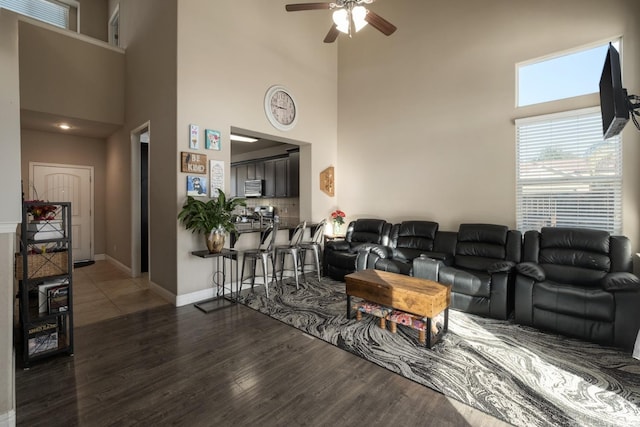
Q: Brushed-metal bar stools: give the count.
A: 3